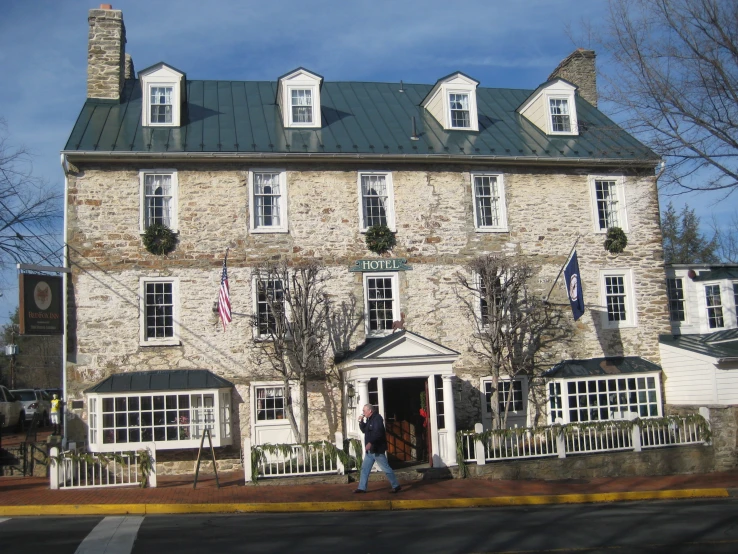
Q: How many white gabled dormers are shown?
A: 4